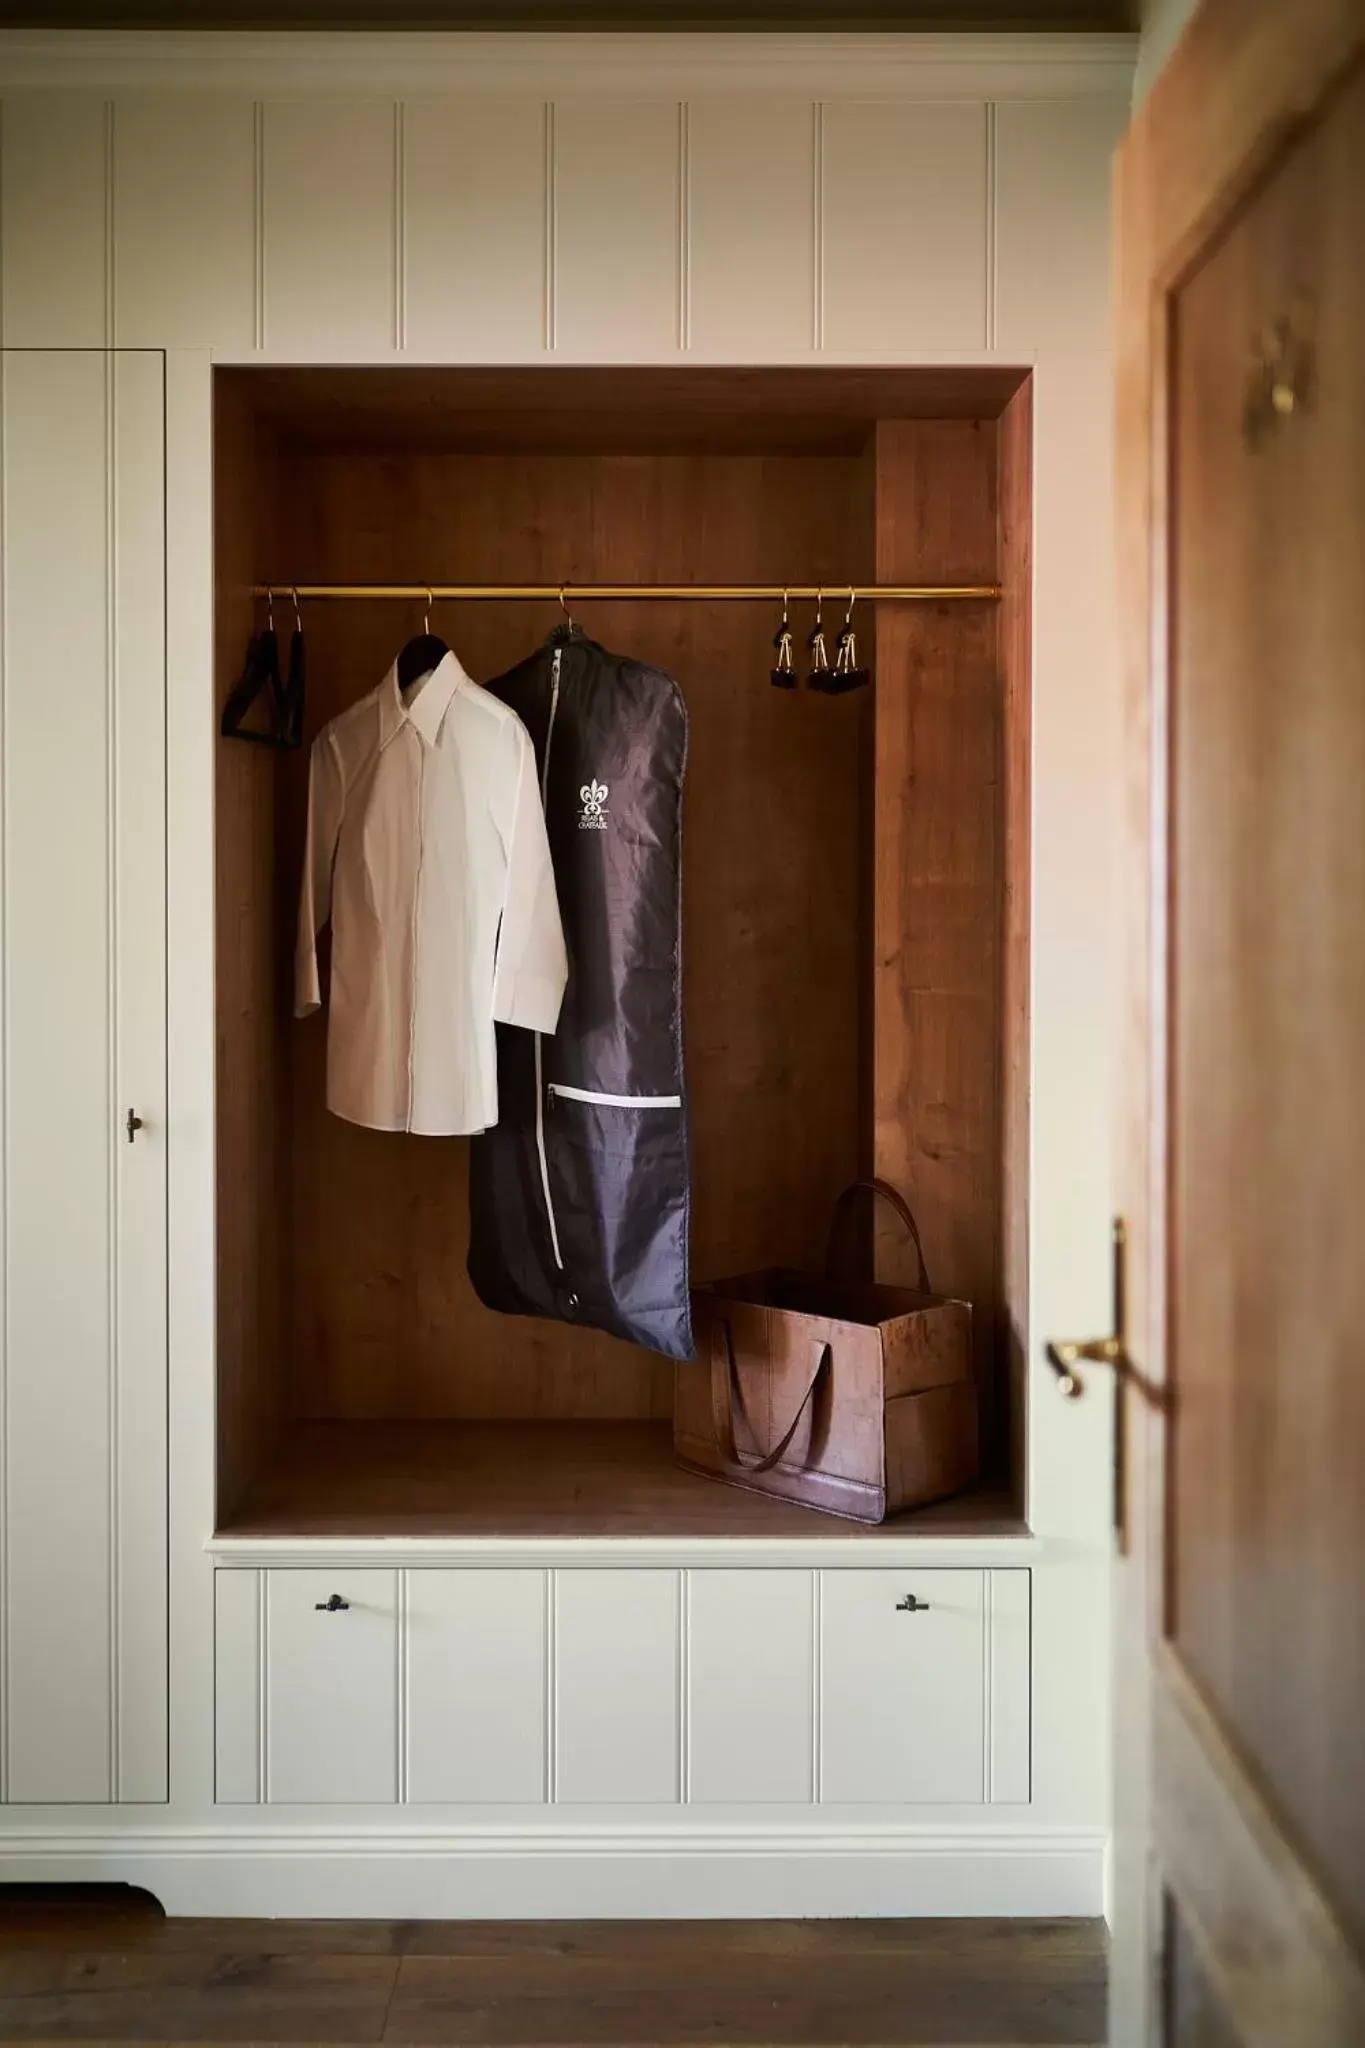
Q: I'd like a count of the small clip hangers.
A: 3